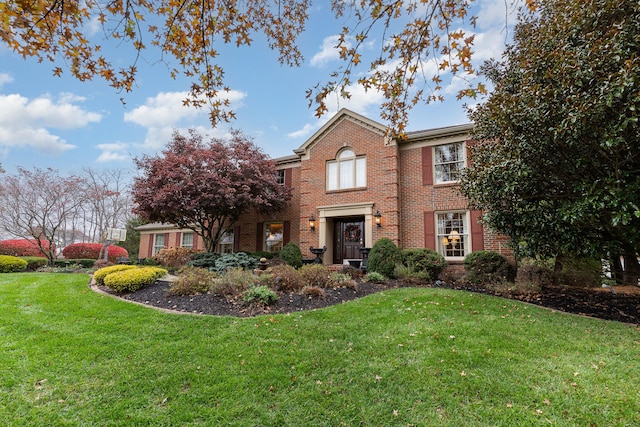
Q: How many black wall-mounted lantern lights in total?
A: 2